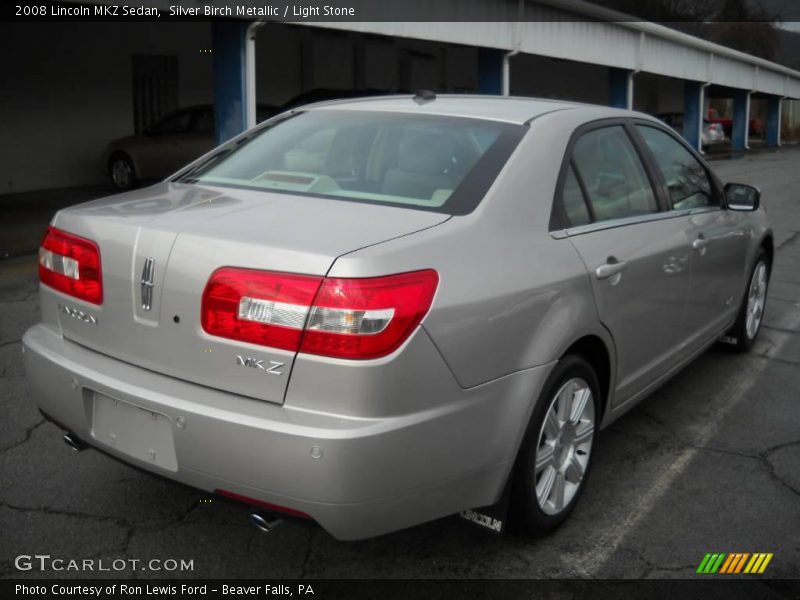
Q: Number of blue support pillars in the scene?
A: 6